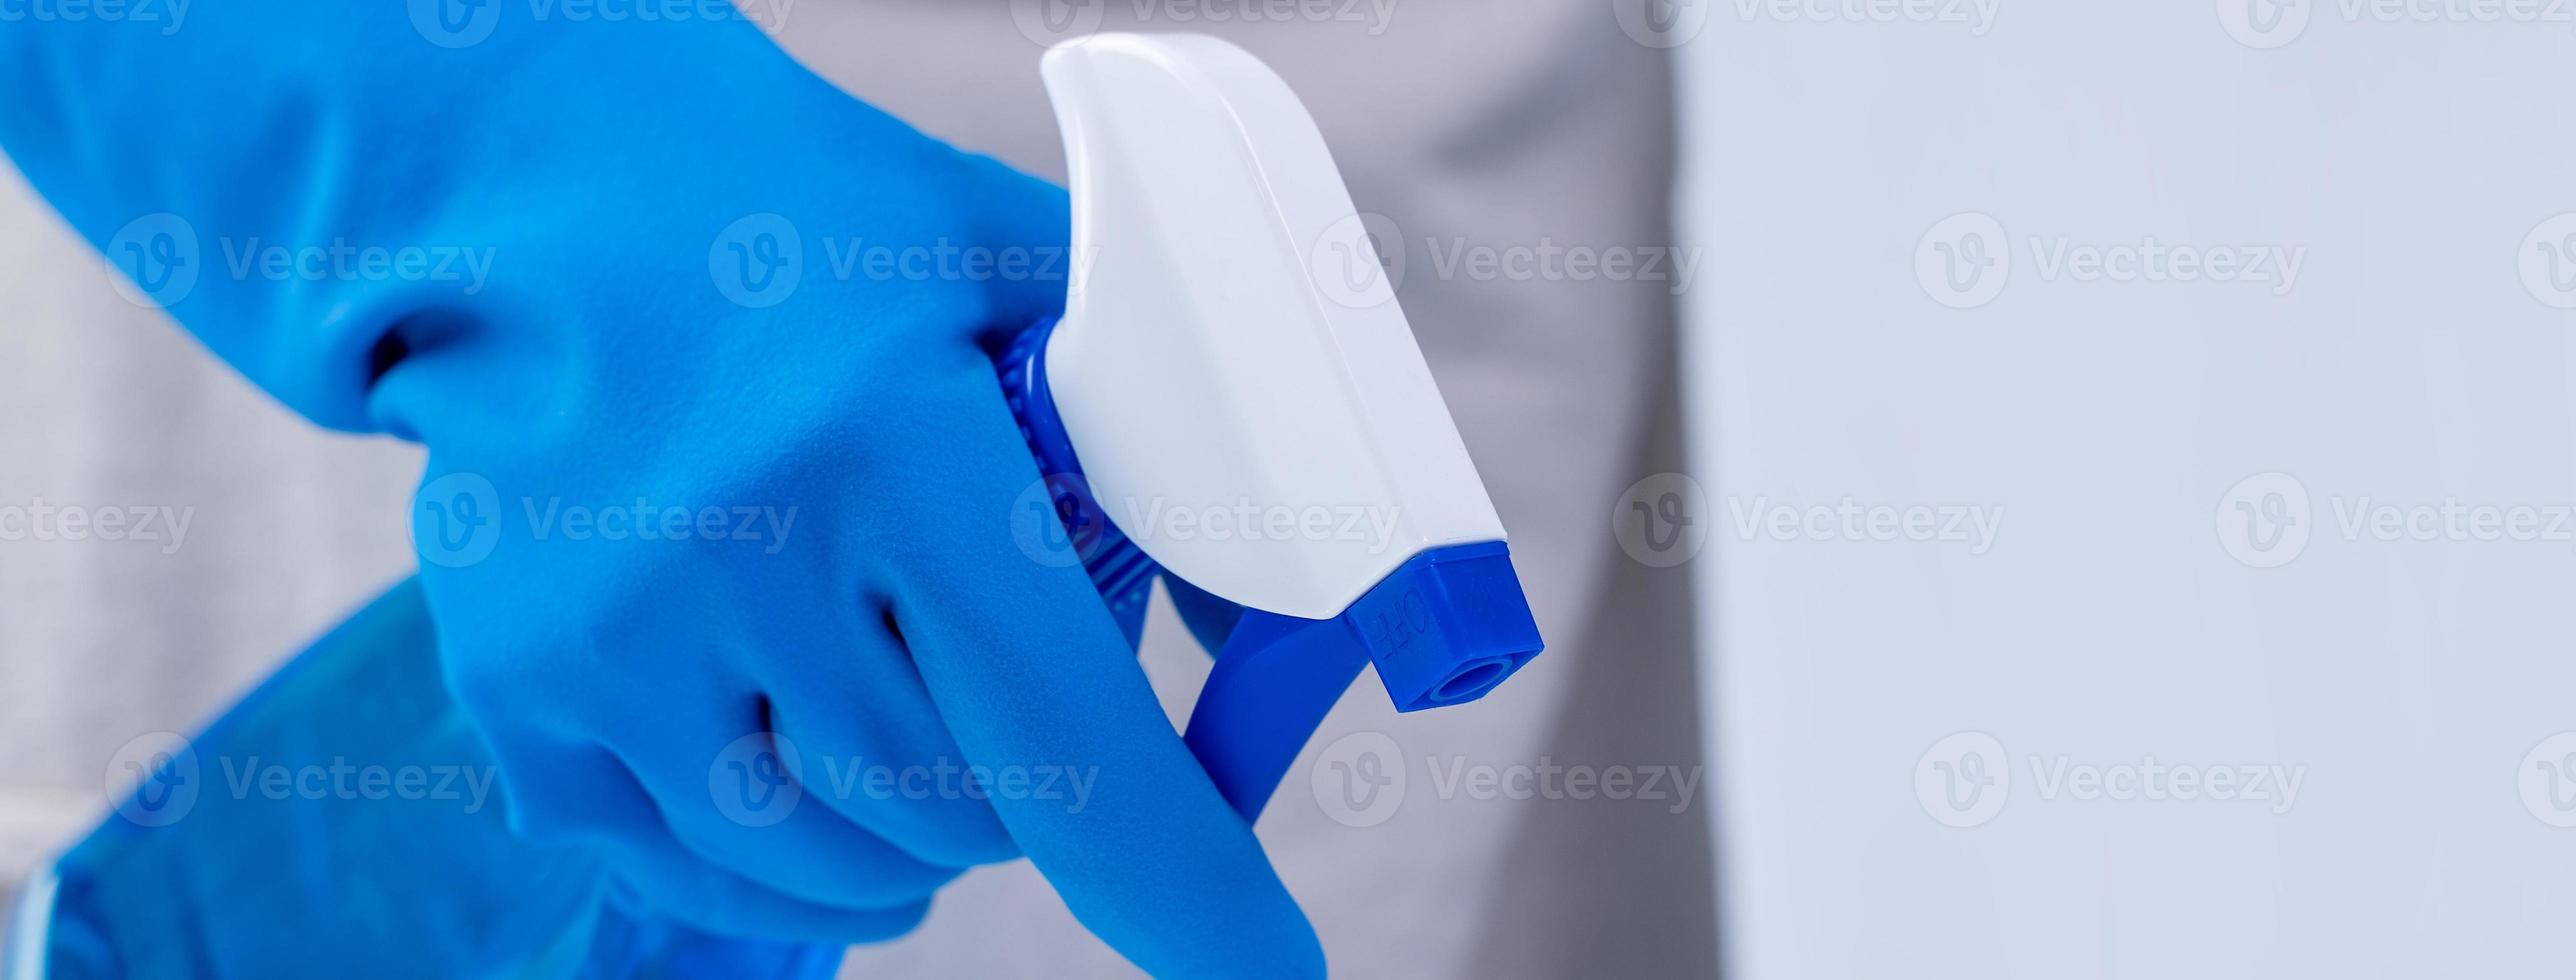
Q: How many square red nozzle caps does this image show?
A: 0